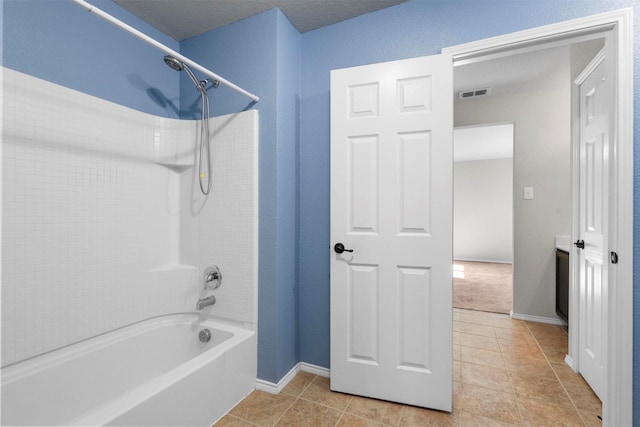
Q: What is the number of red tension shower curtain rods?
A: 0